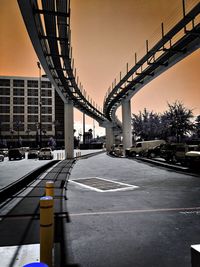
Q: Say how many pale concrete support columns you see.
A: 3